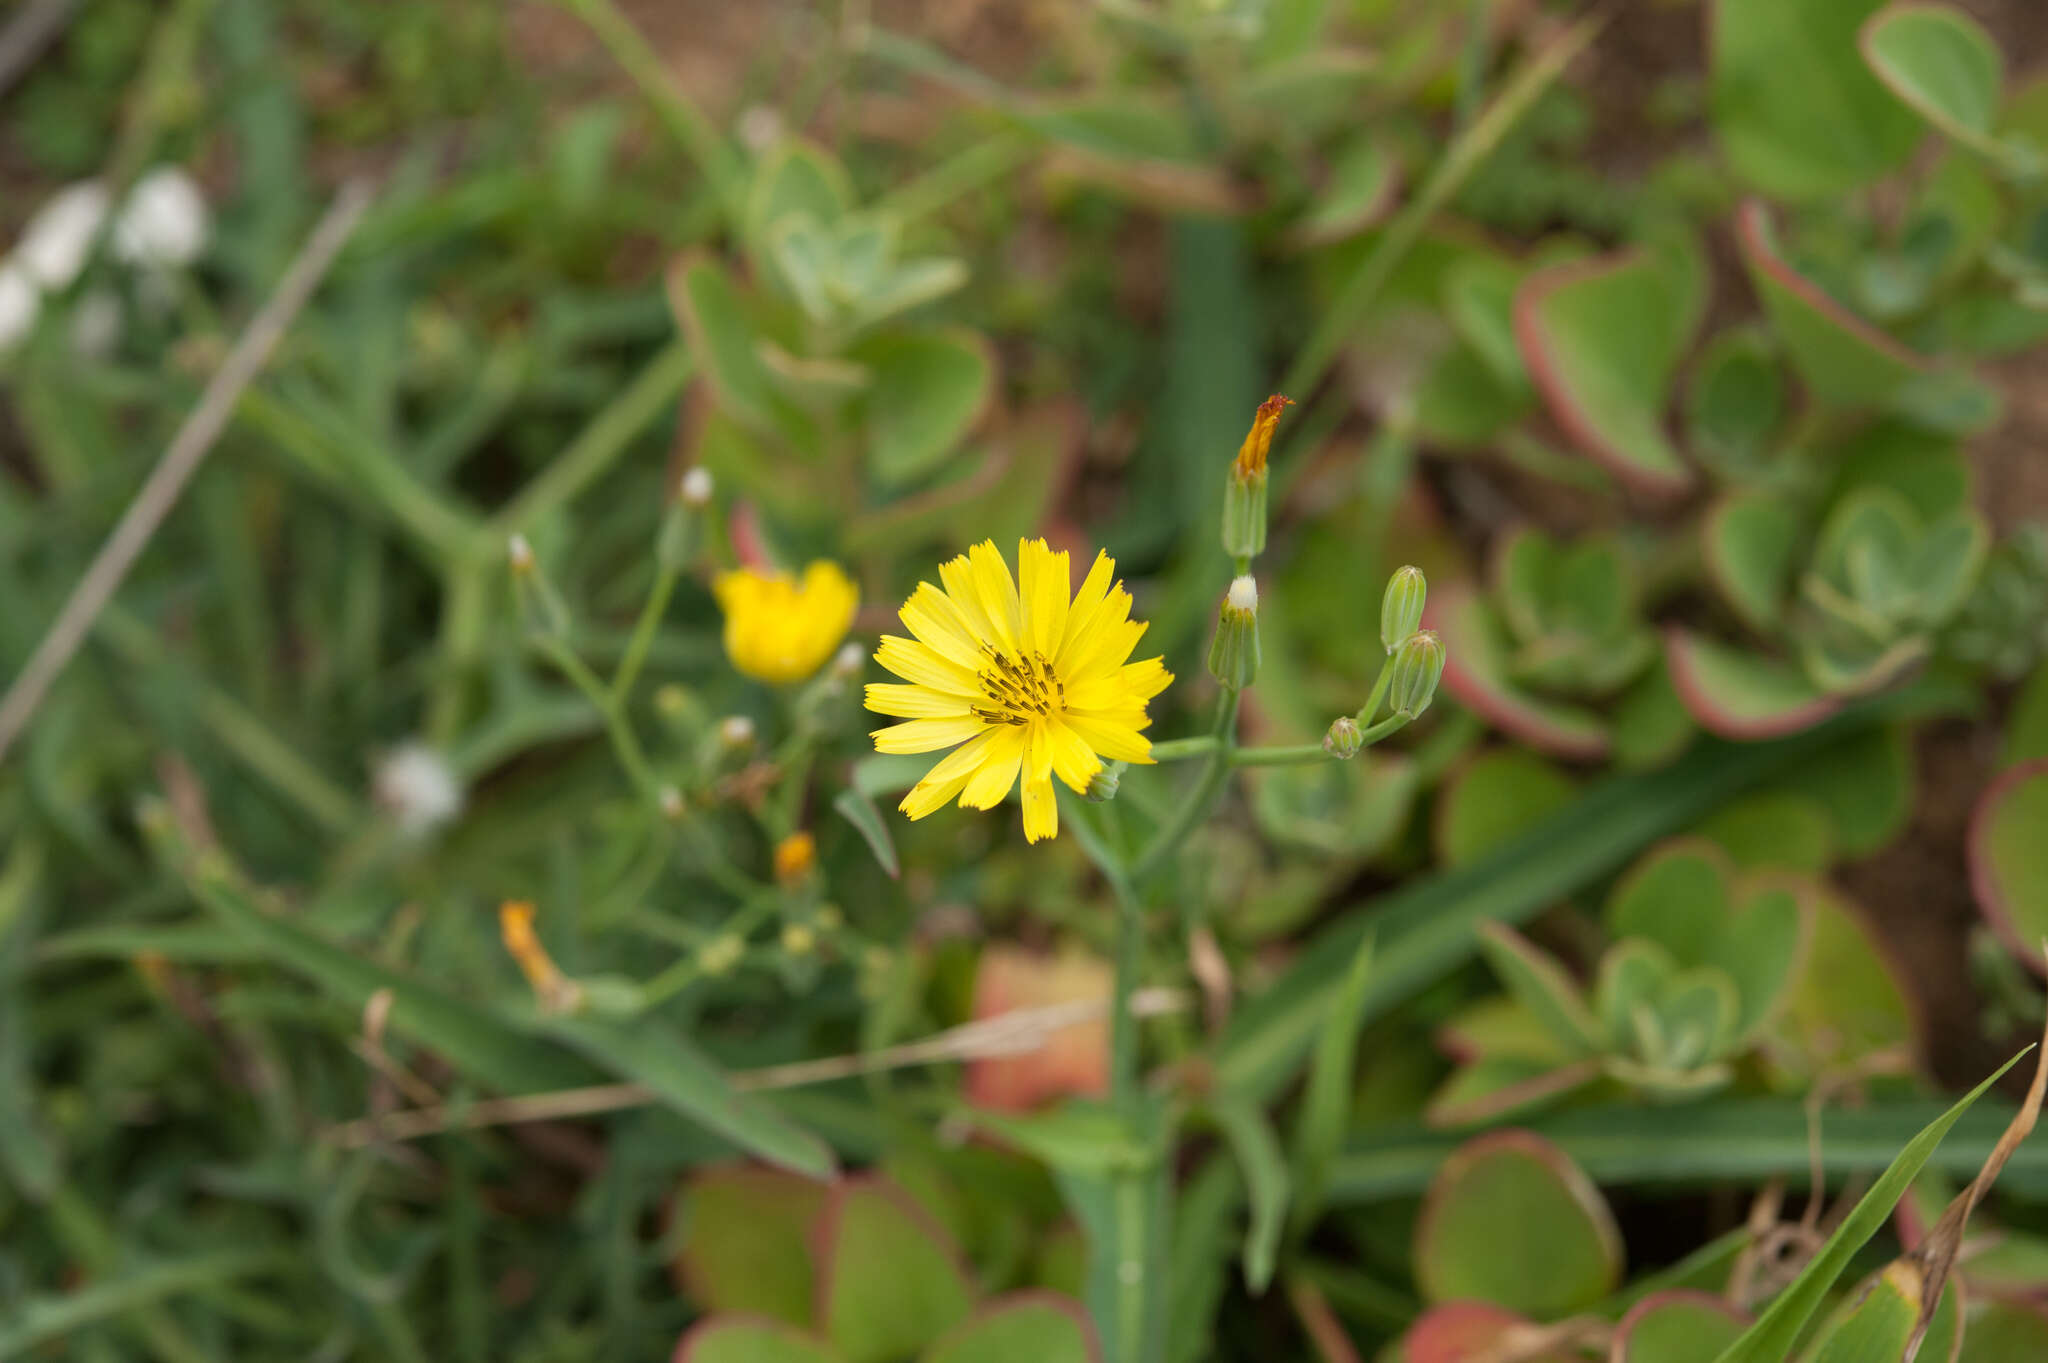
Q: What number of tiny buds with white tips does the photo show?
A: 6